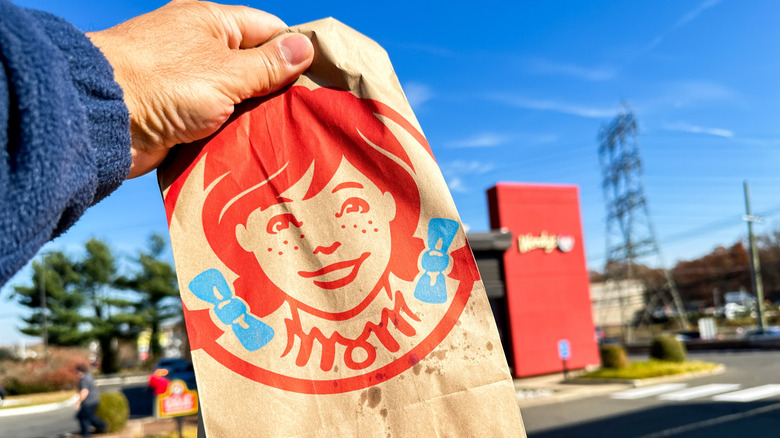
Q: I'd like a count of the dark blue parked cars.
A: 1